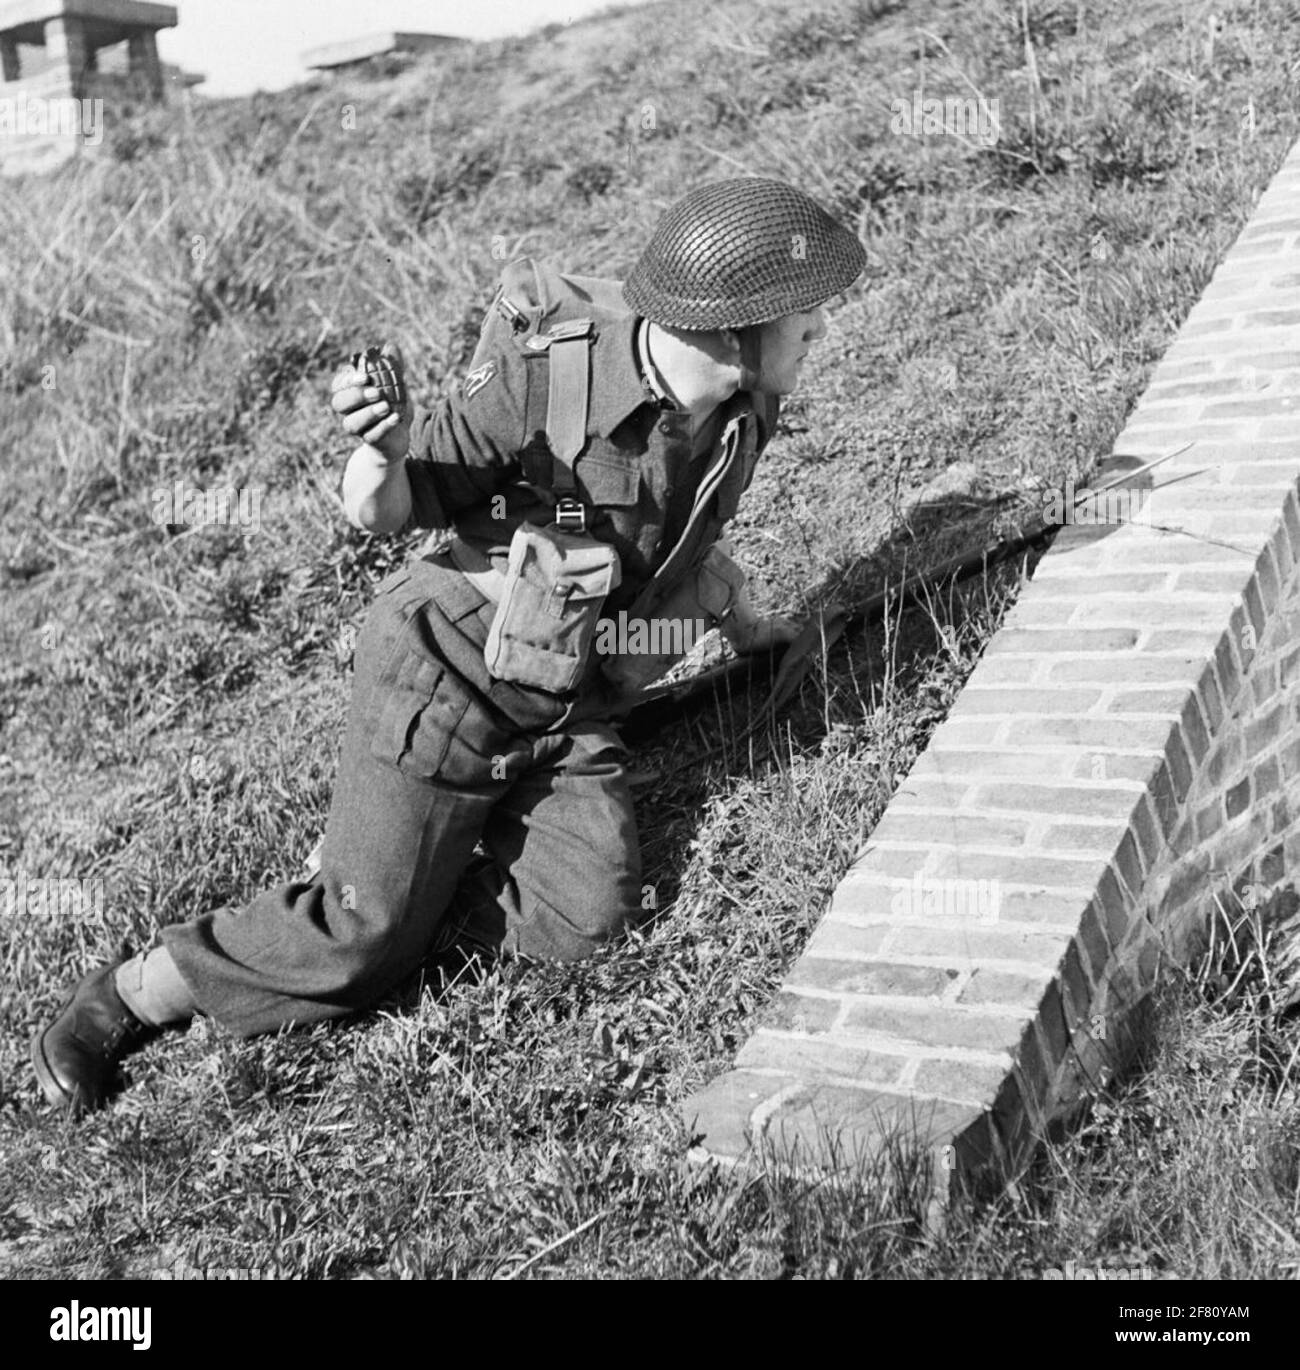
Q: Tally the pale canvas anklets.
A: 1